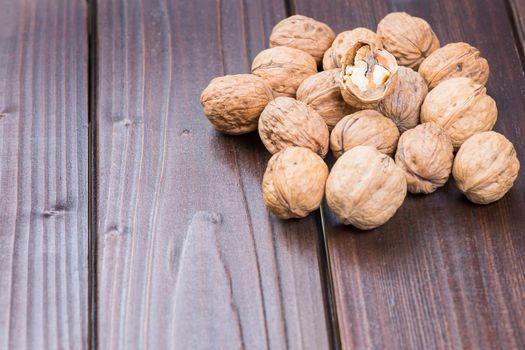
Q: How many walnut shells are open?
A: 1